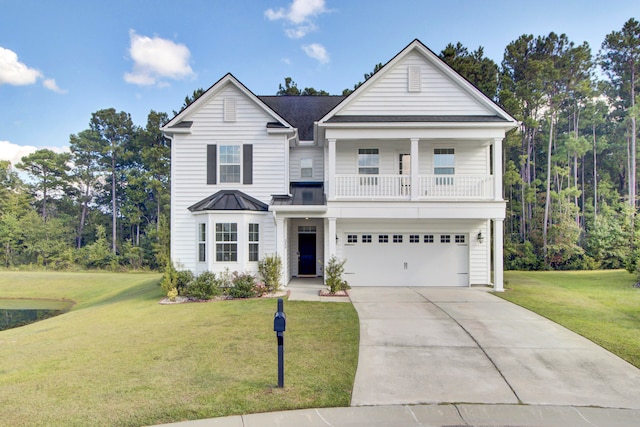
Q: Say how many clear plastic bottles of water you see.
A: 0